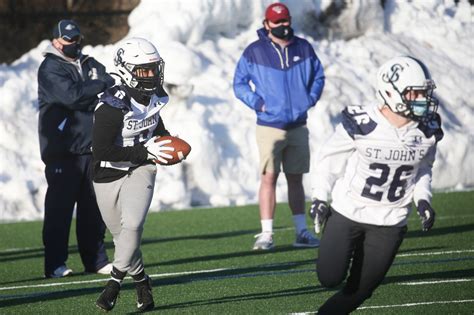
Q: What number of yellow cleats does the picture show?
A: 0